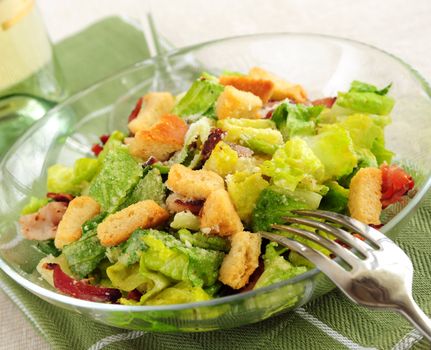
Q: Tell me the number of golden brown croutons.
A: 11